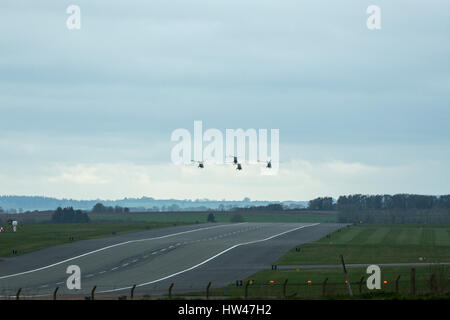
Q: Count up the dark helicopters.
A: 4